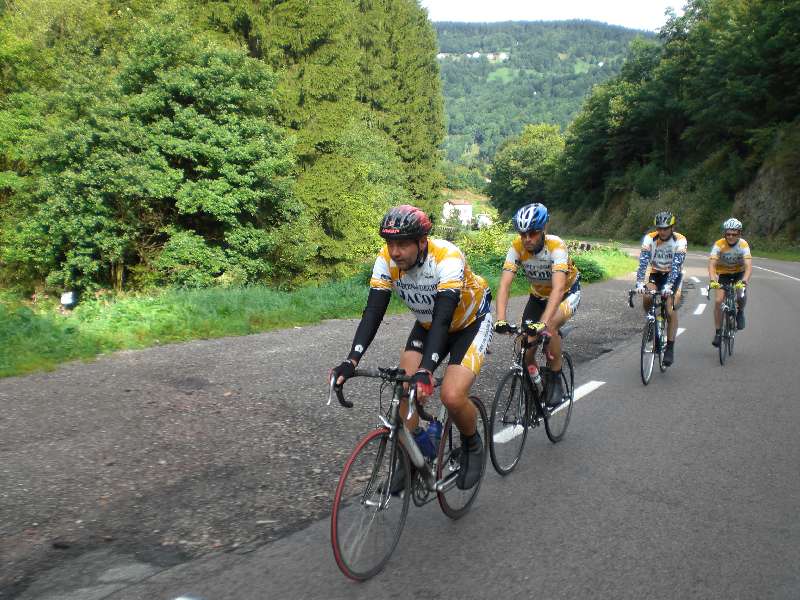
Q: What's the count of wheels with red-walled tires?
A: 2